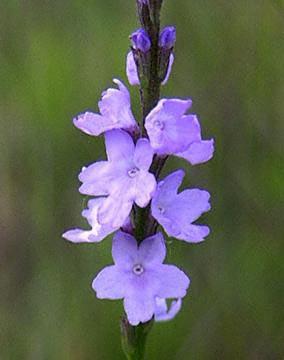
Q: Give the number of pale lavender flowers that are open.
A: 6